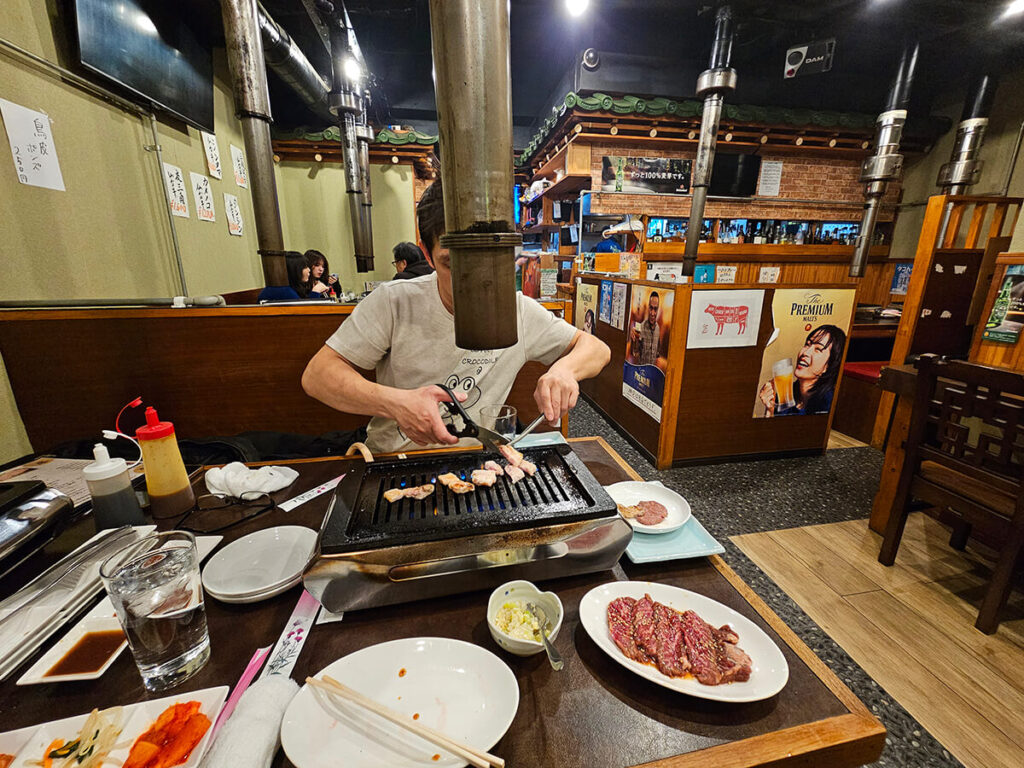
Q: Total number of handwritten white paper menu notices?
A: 6